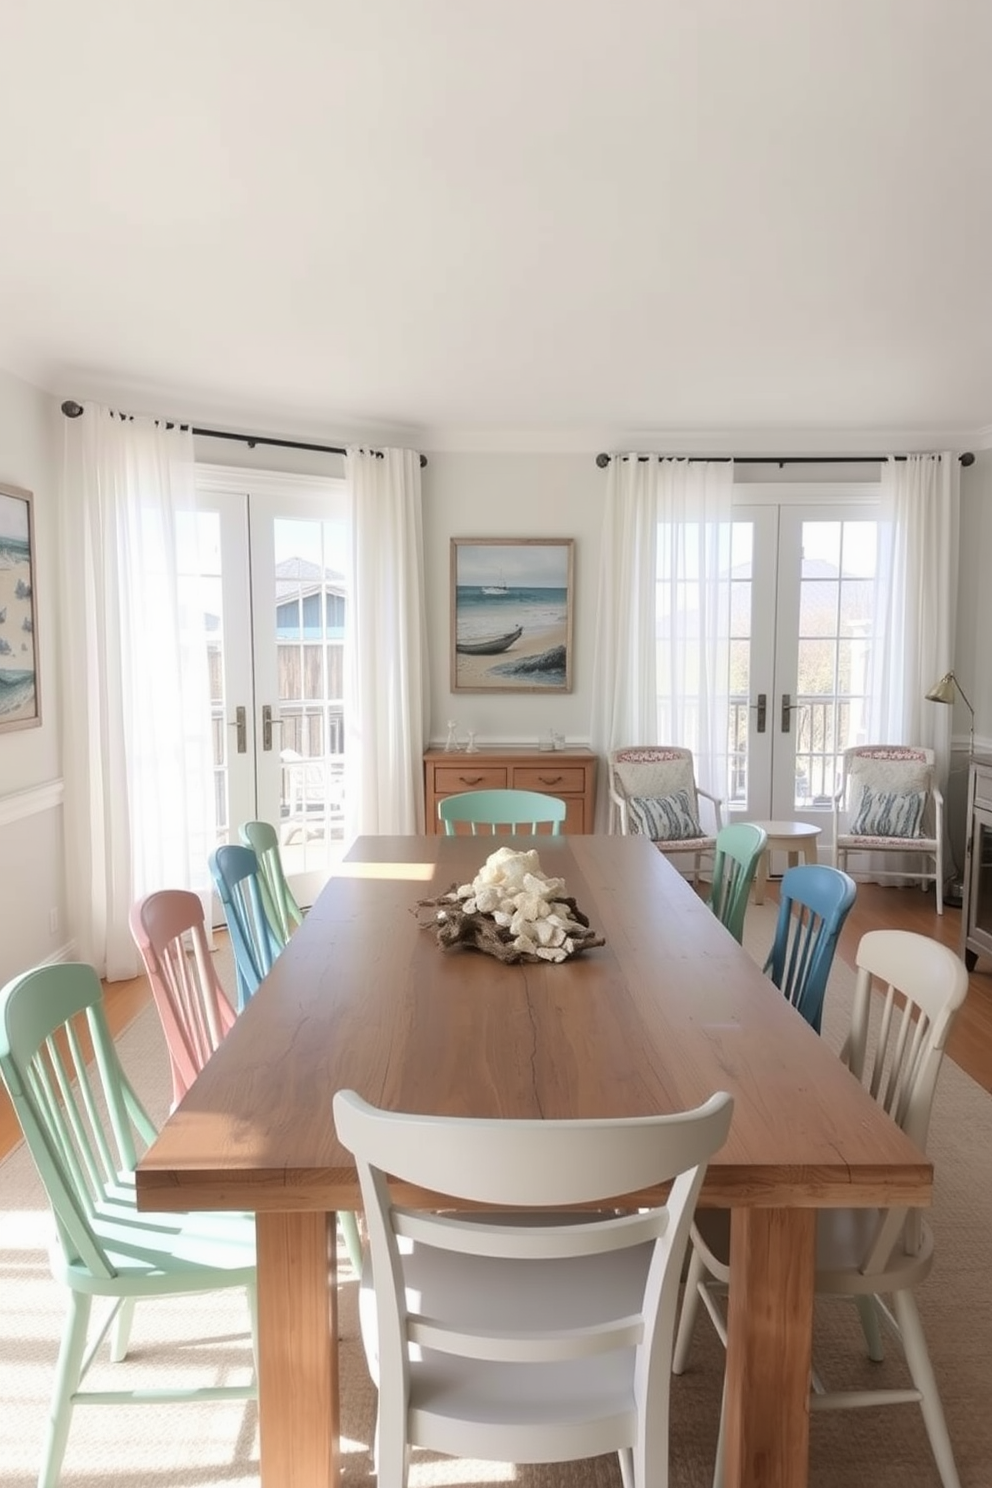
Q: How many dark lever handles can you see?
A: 4